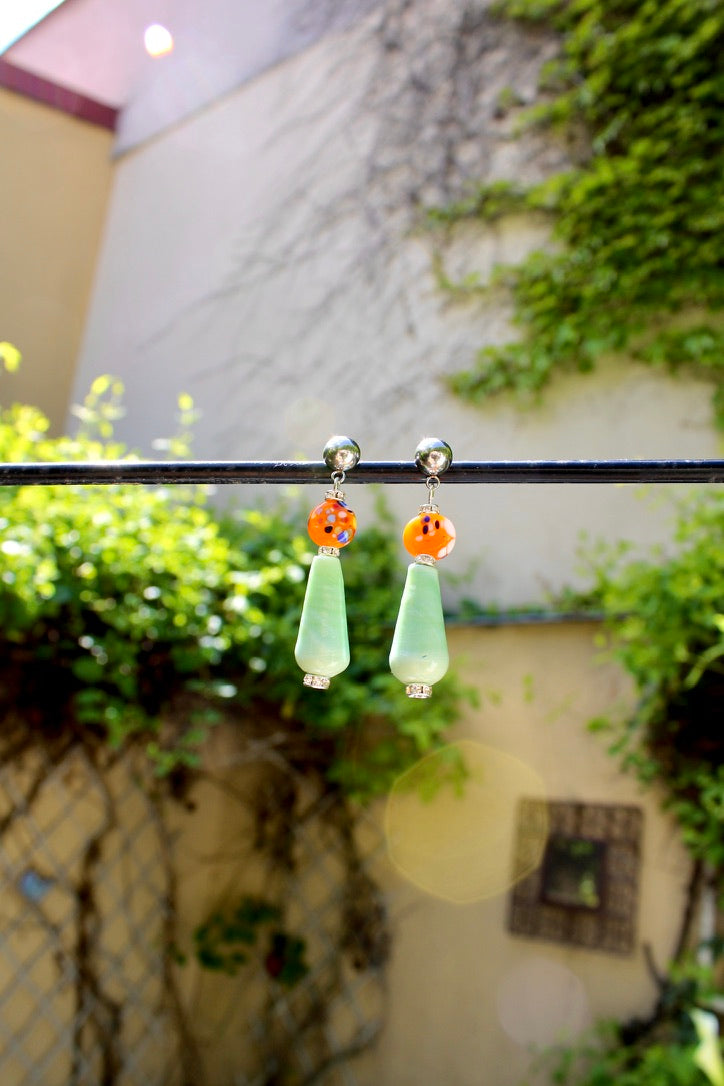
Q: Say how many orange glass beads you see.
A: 2